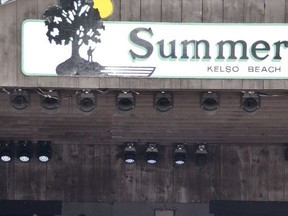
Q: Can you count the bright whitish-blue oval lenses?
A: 6